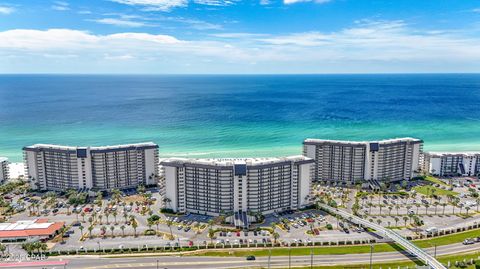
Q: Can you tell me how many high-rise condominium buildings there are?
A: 3